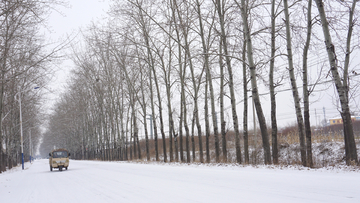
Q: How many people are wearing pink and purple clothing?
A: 0